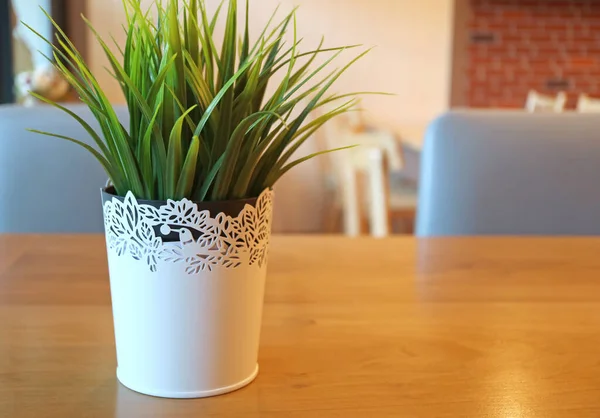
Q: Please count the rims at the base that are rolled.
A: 1